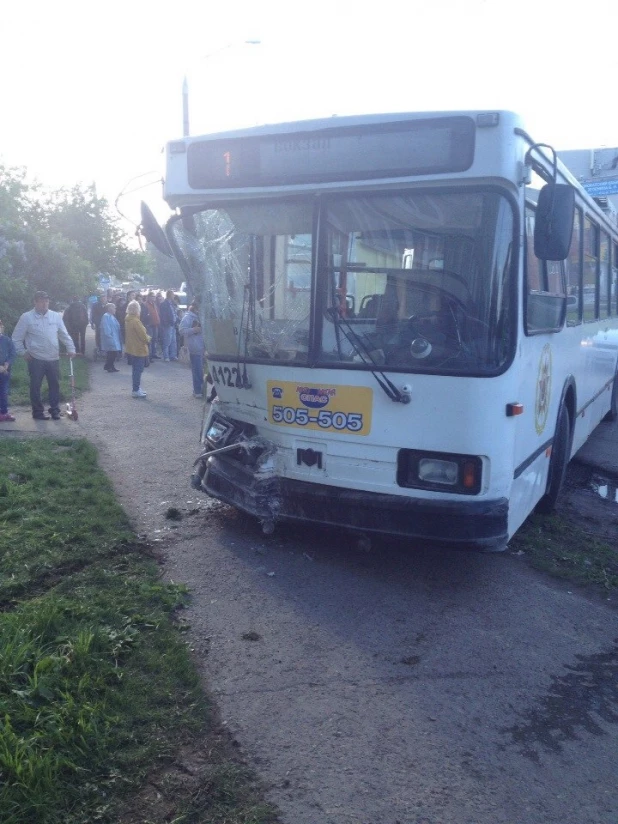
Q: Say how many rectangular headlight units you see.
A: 2